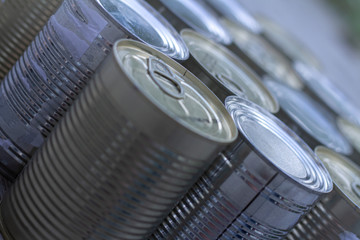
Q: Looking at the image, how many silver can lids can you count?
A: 6